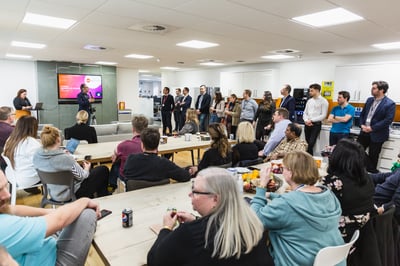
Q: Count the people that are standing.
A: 14